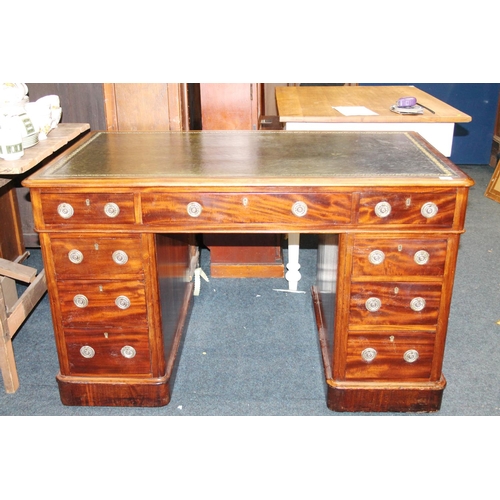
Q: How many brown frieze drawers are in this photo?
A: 3